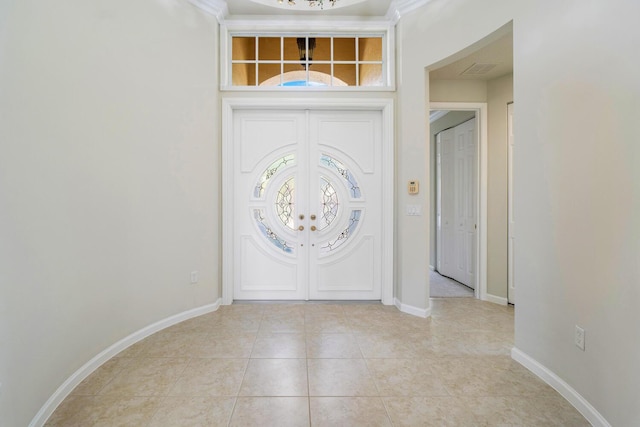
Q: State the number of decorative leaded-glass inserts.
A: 6